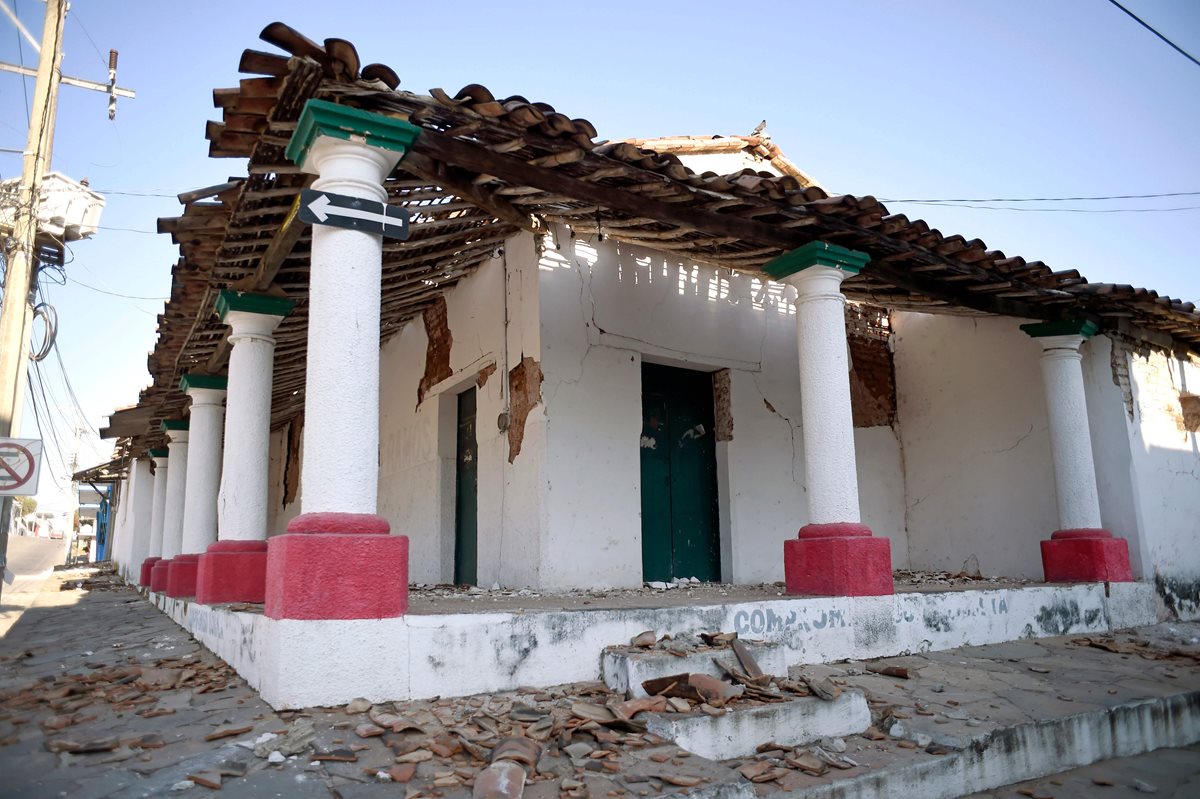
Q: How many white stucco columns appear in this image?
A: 7